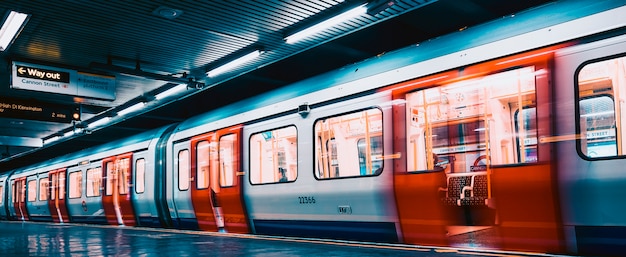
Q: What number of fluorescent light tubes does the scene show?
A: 8